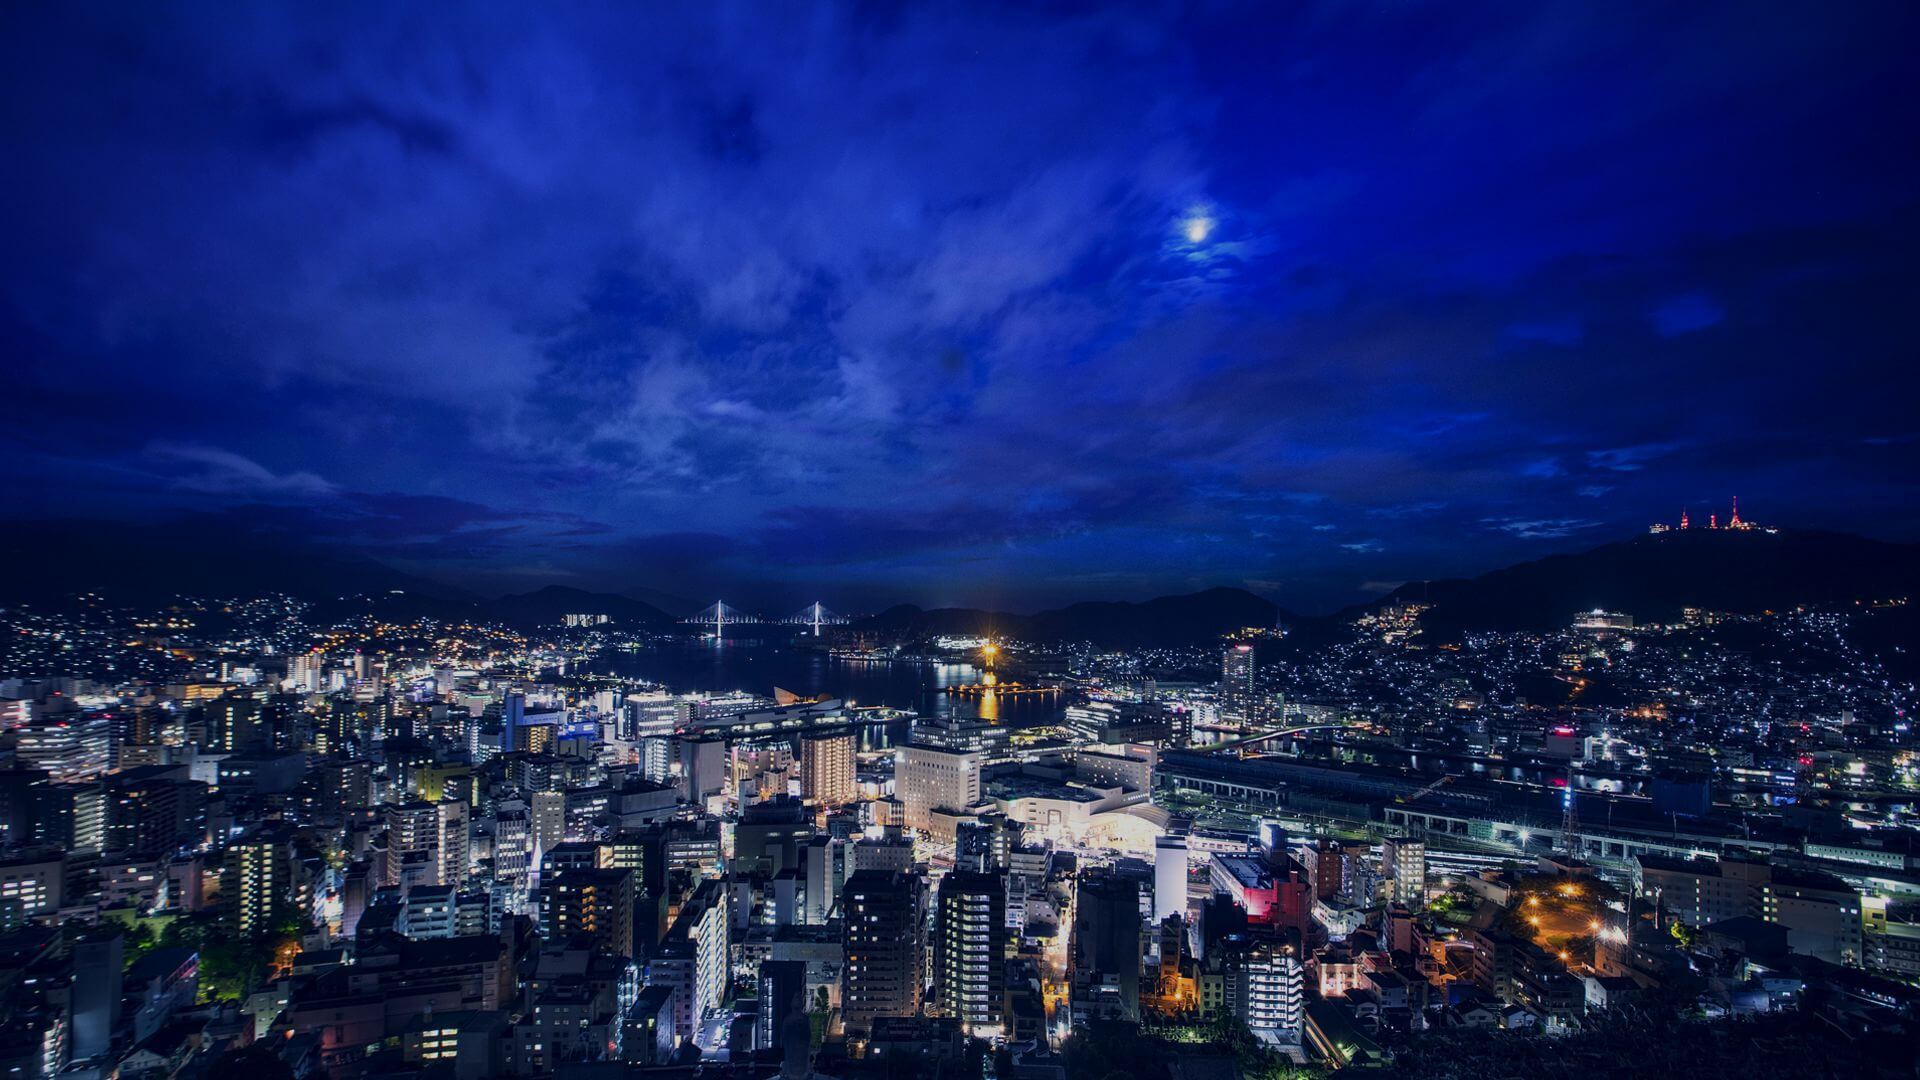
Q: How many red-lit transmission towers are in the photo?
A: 3